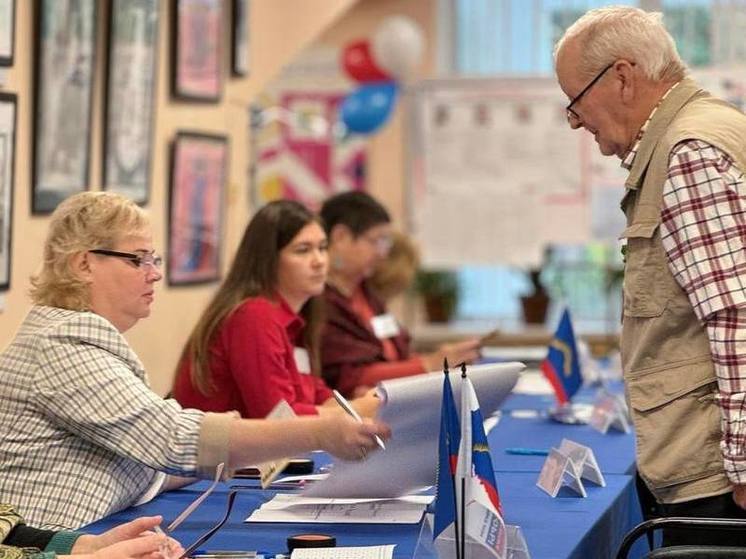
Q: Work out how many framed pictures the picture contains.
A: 7